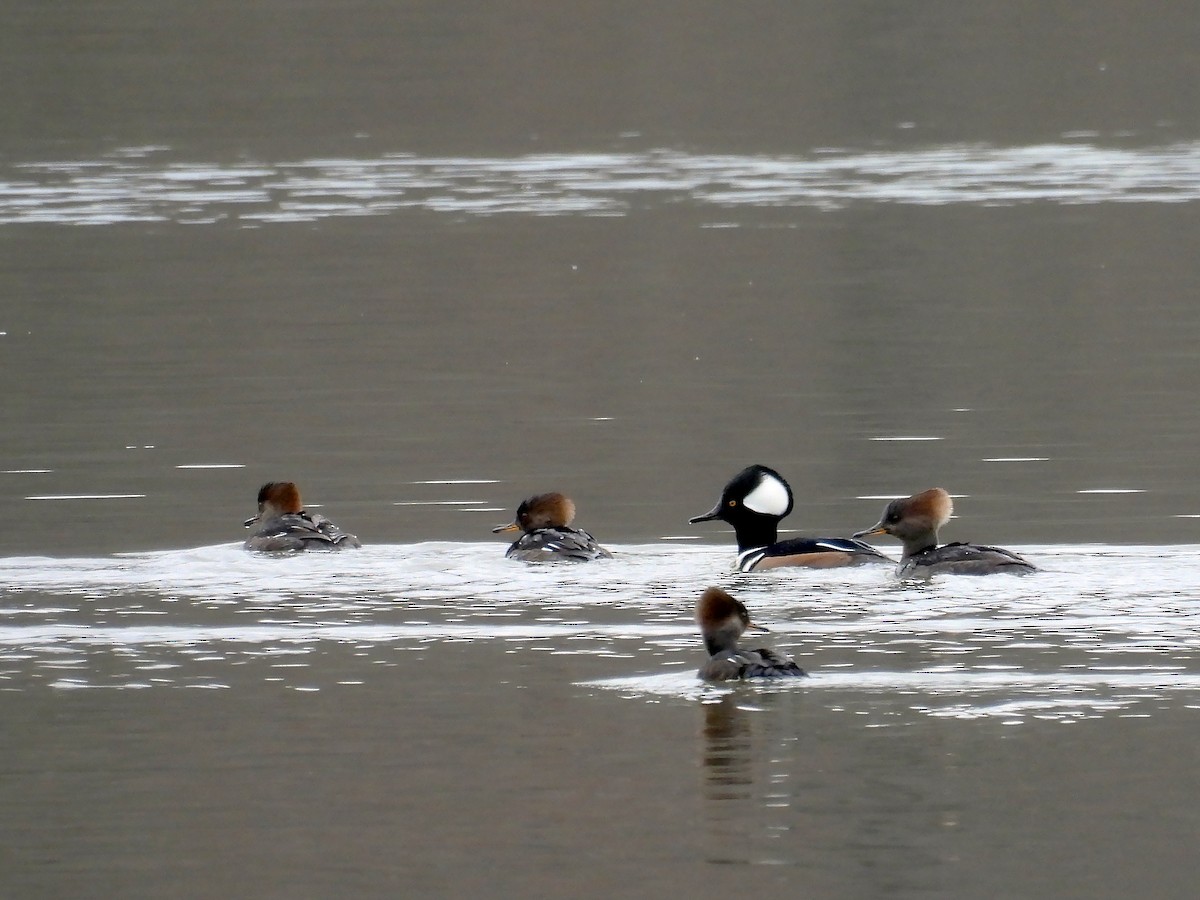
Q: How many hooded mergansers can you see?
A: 5